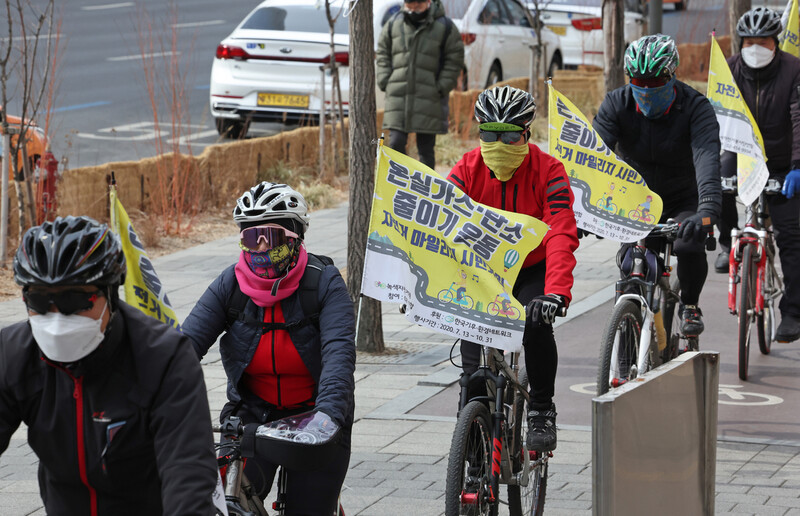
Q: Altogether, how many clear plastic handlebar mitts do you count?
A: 1